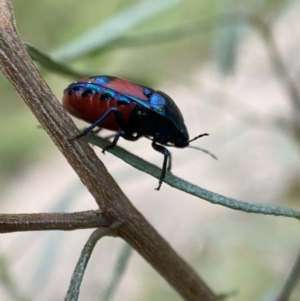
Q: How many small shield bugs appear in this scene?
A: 1